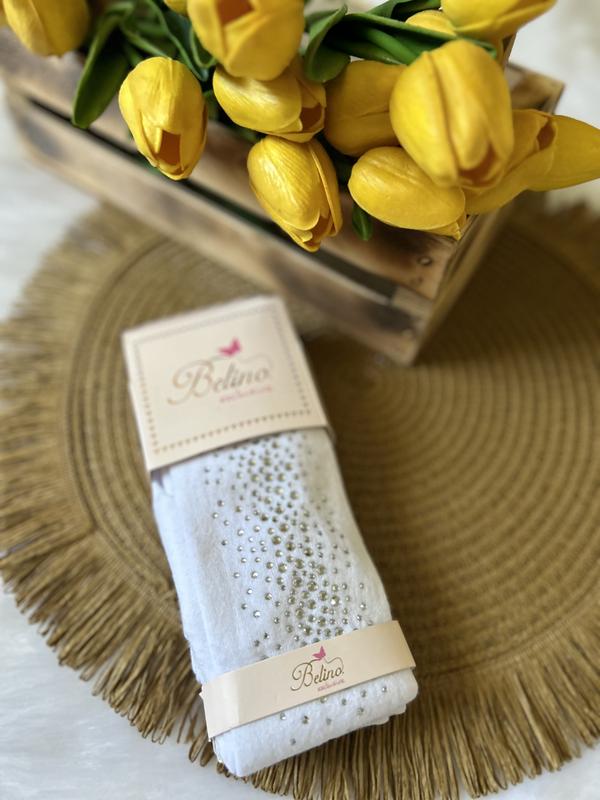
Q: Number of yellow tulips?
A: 13